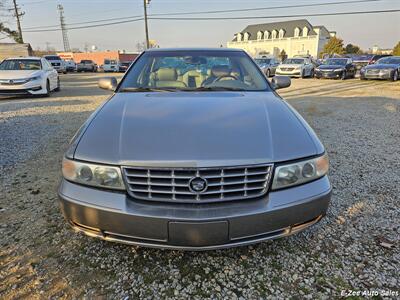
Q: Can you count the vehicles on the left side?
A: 6